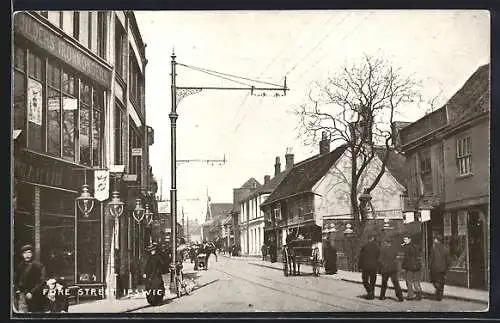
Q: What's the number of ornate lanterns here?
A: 4